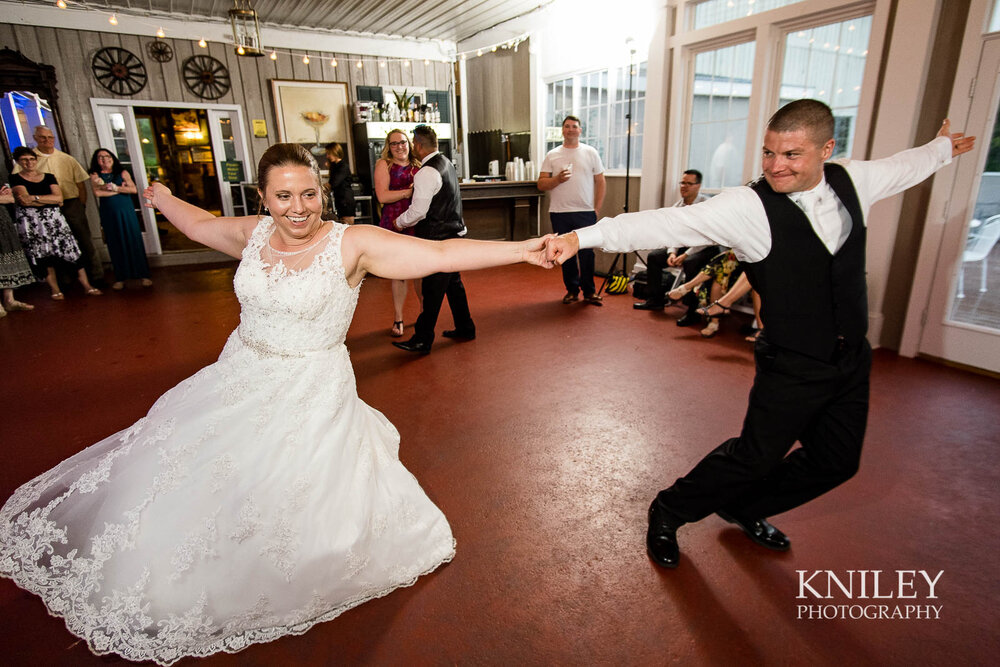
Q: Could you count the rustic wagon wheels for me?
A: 3